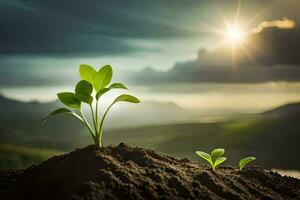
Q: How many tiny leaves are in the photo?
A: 4